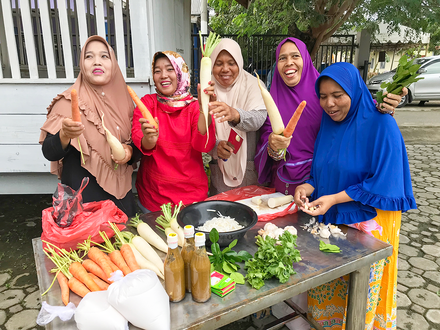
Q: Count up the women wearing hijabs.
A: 5